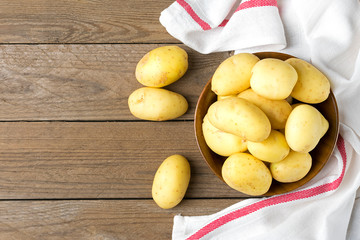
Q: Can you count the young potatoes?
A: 13